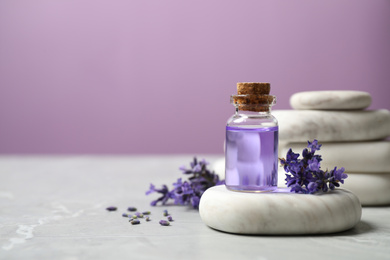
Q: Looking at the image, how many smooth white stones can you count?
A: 5